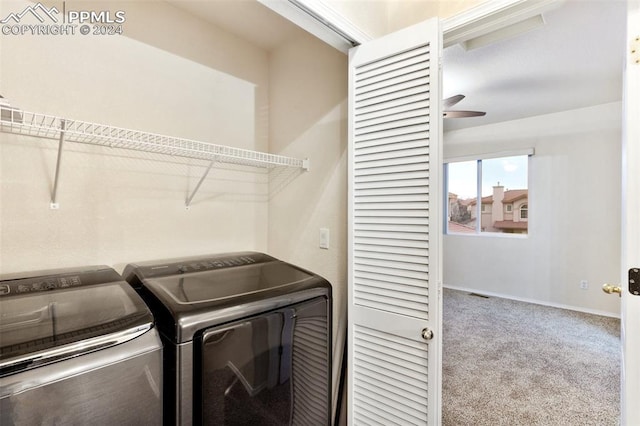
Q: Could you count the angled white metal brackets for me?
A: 2